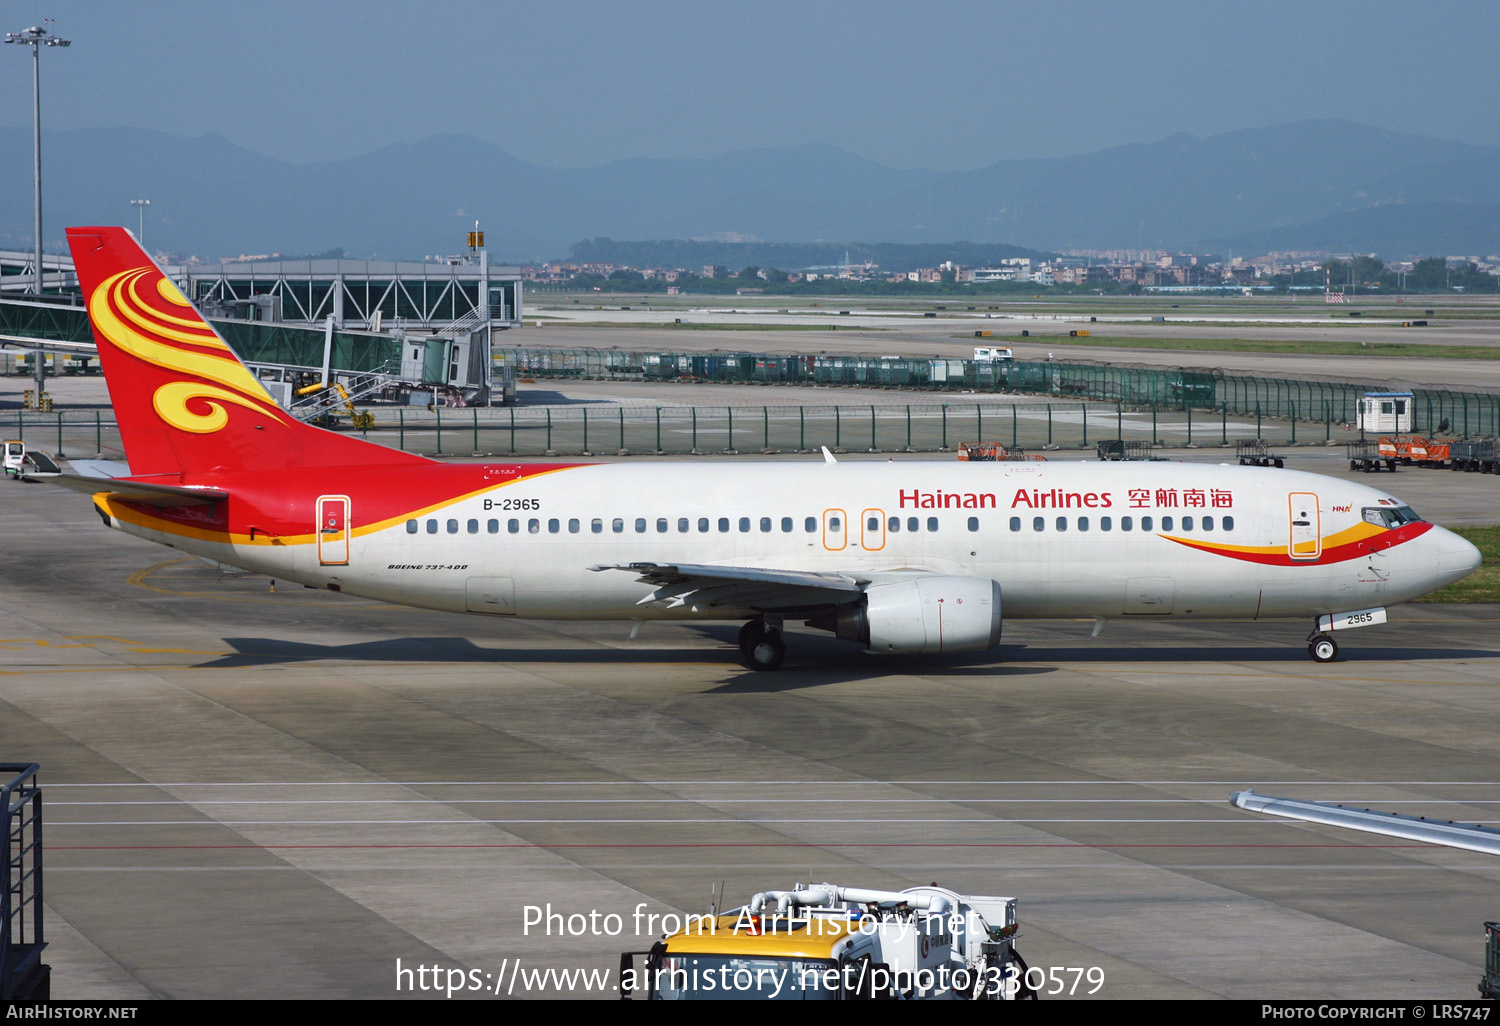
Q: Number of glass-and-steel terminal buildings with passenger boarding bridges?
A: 1